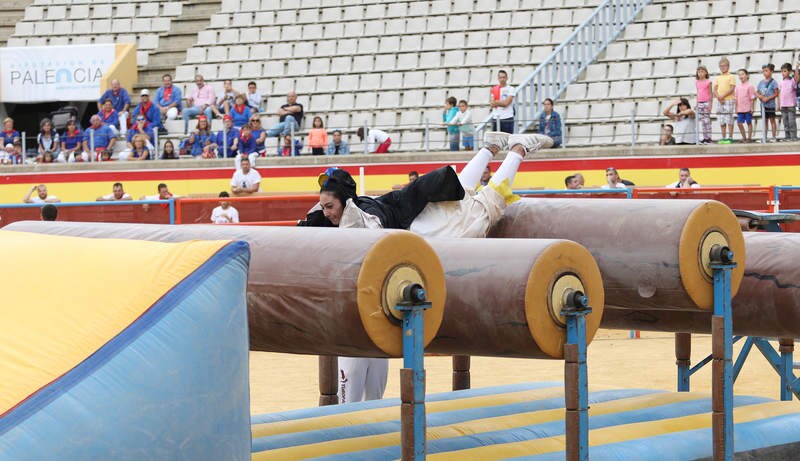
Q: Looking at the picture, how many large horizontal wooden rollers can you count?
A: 4